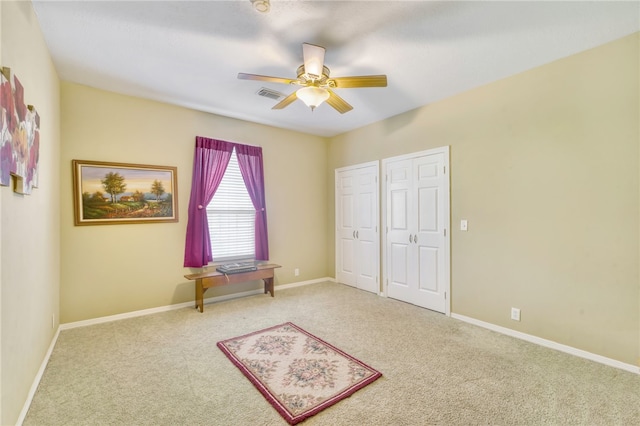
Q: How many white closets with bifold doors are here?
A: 2